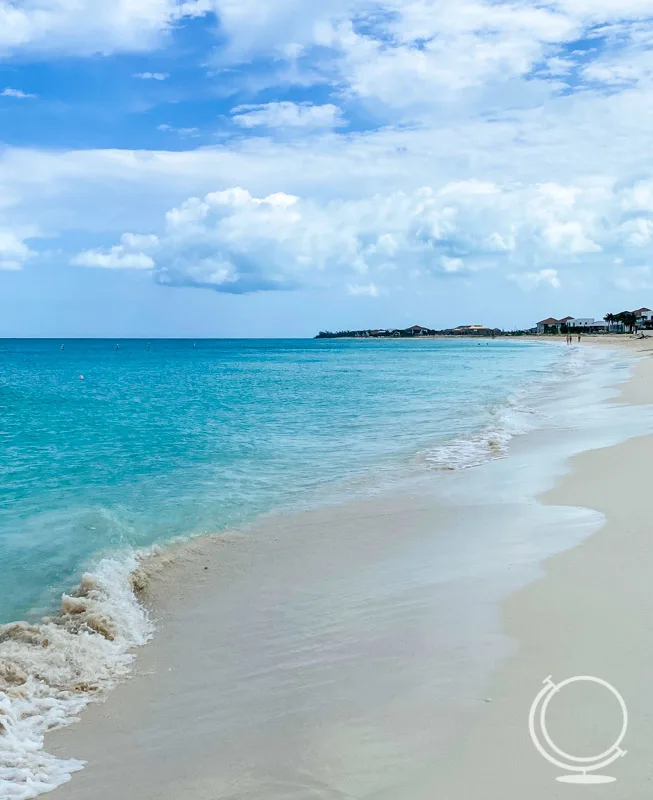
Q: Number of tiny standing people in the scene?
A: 3